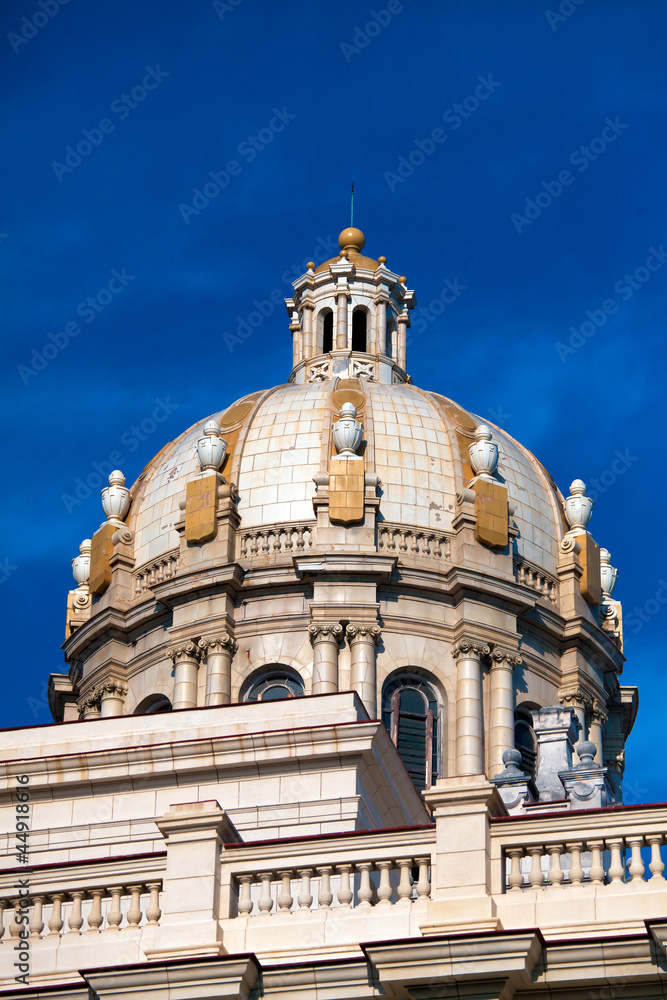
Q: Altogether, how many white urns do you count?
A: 7